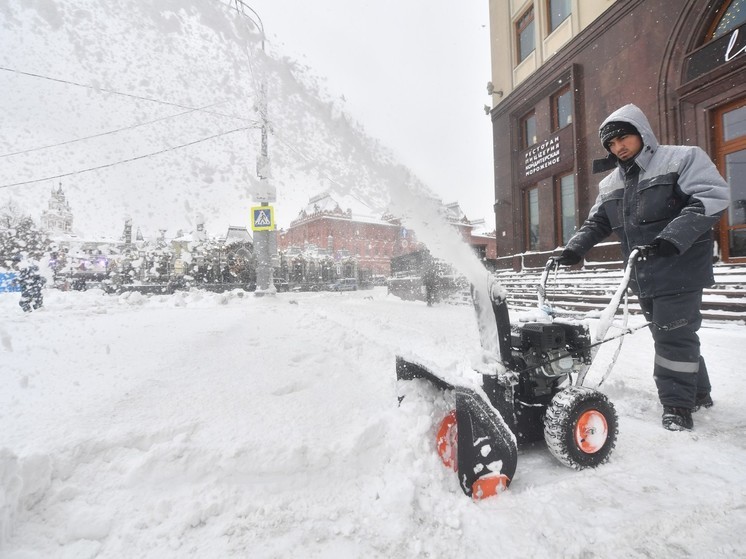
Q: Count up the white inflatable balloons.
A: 0